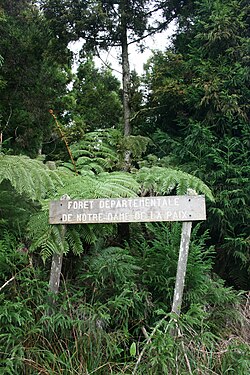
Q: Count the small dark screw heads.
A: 4